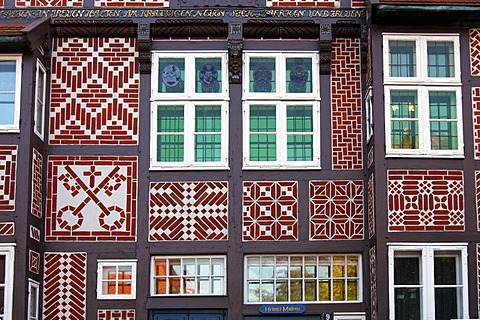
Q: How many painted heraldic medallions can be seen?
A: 4